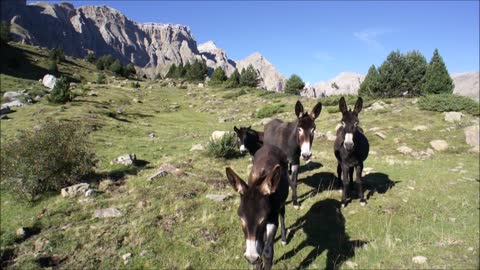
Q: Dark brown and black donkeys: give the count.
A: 4